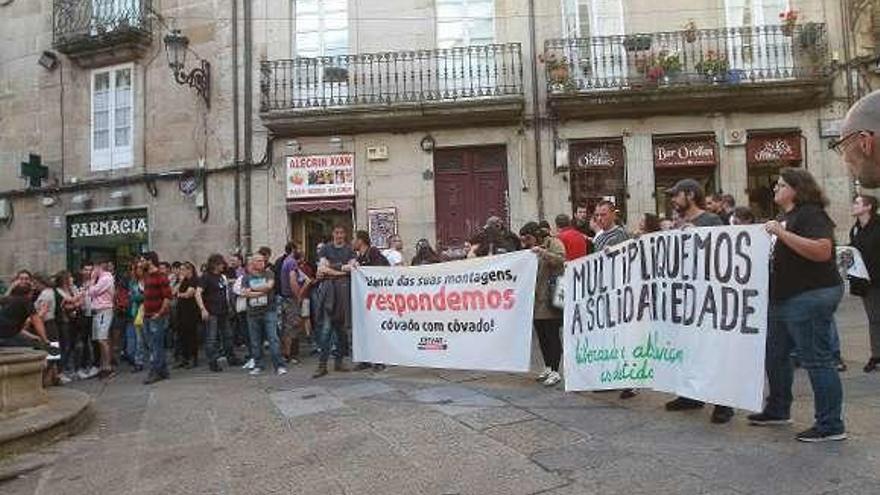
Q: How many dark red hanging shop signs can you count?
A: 3